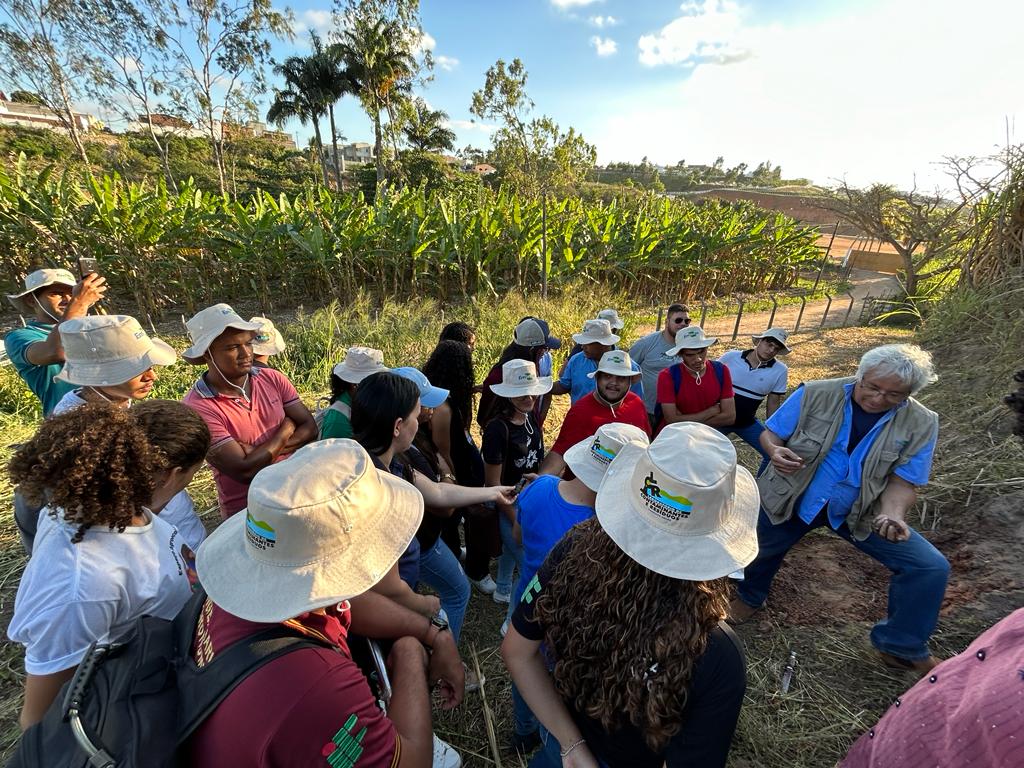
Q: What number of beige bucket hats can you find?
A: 14